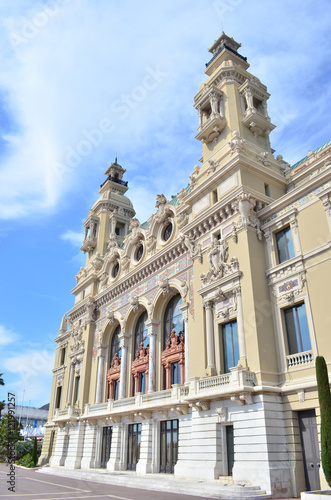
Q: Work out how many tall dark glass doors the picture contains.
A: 3